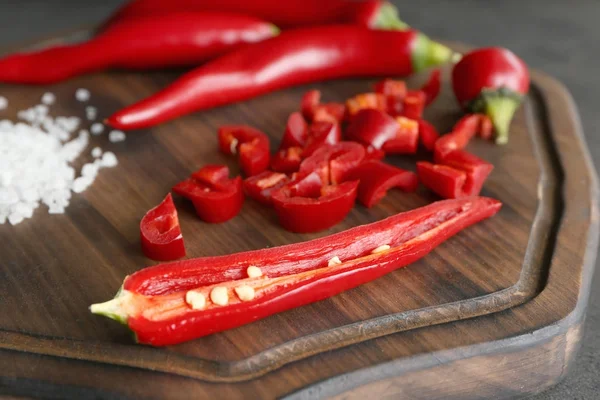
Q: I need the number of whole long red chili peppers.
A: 3